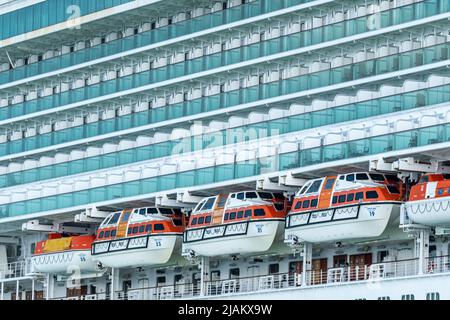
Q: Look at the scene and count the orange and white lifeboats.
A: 5